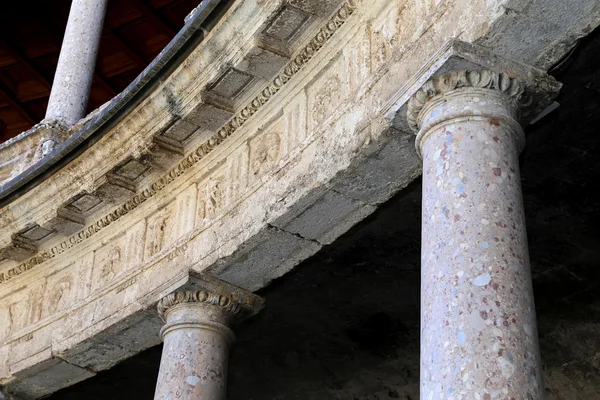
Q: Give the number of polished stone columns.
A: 3